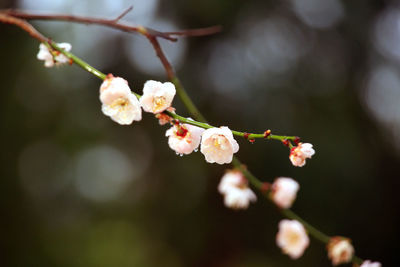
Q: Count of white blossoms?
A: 11